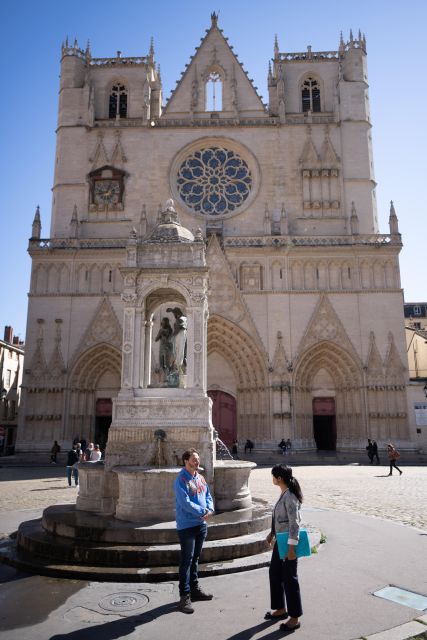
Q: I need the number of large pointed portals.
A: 3